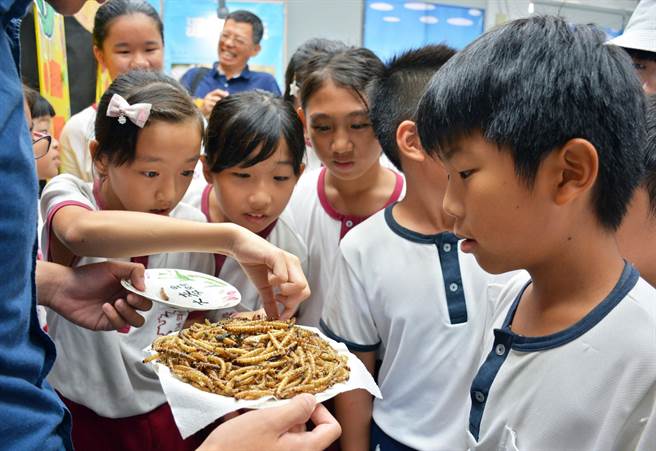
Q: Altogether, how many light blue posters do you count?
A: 2